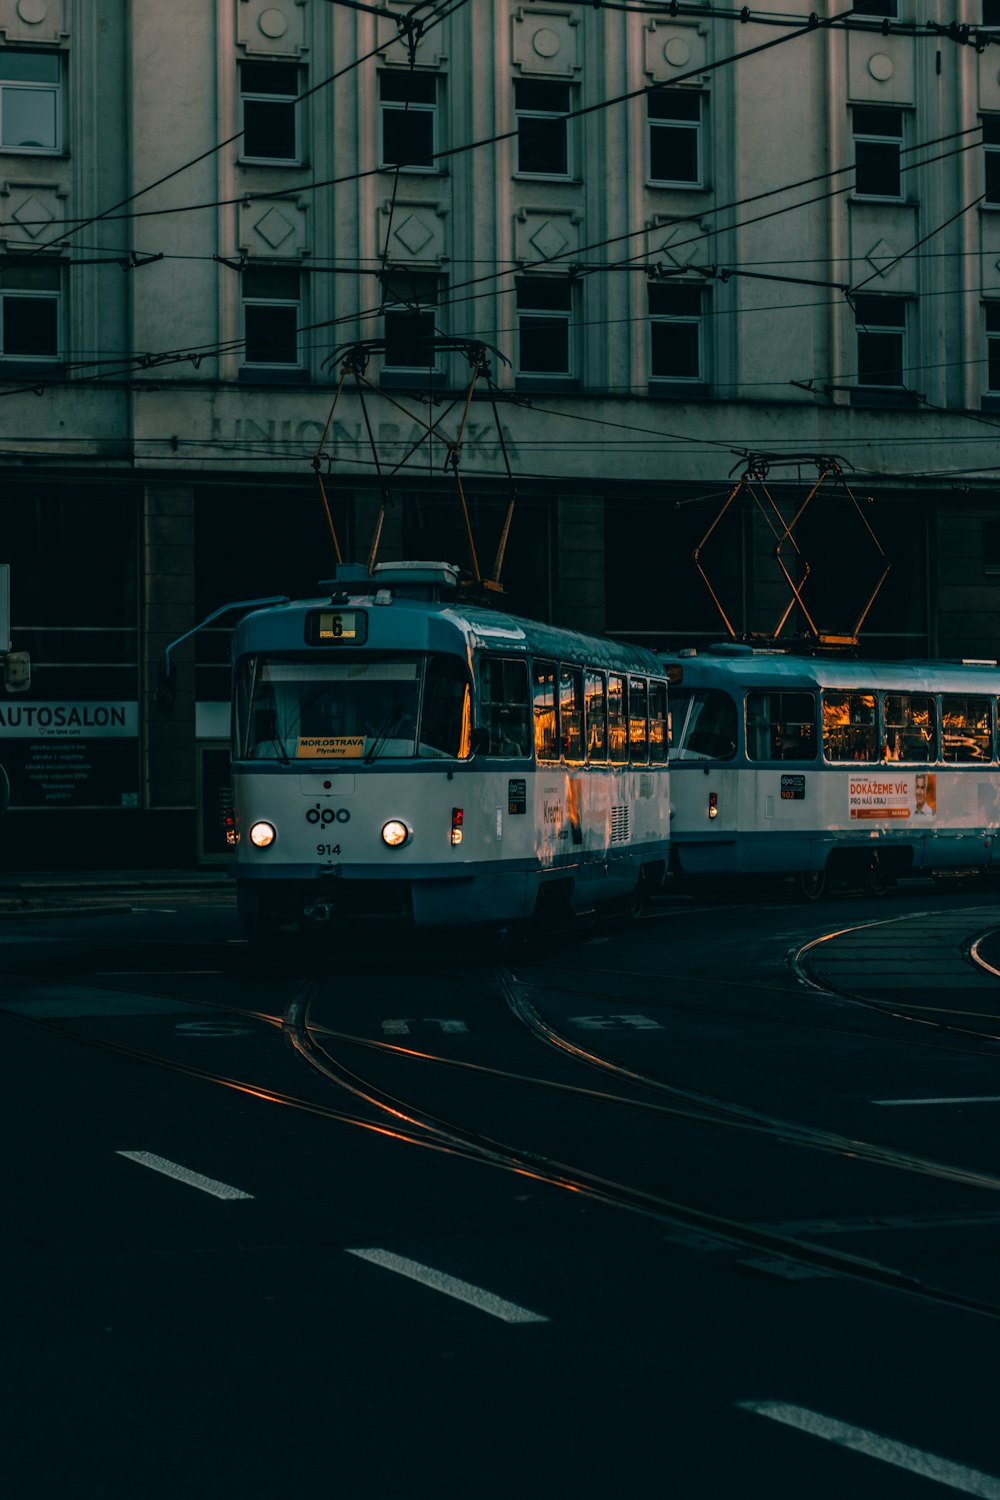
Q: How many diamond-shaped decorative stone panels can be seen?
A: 6